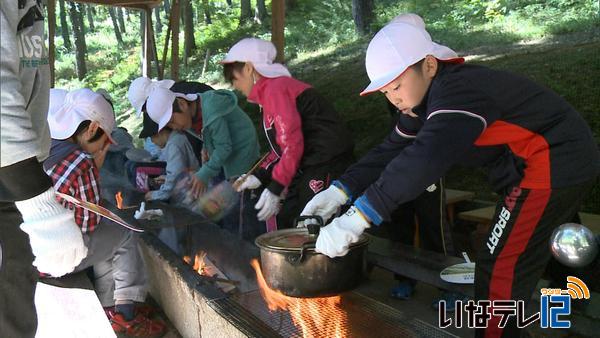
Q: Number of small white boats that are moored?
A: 0